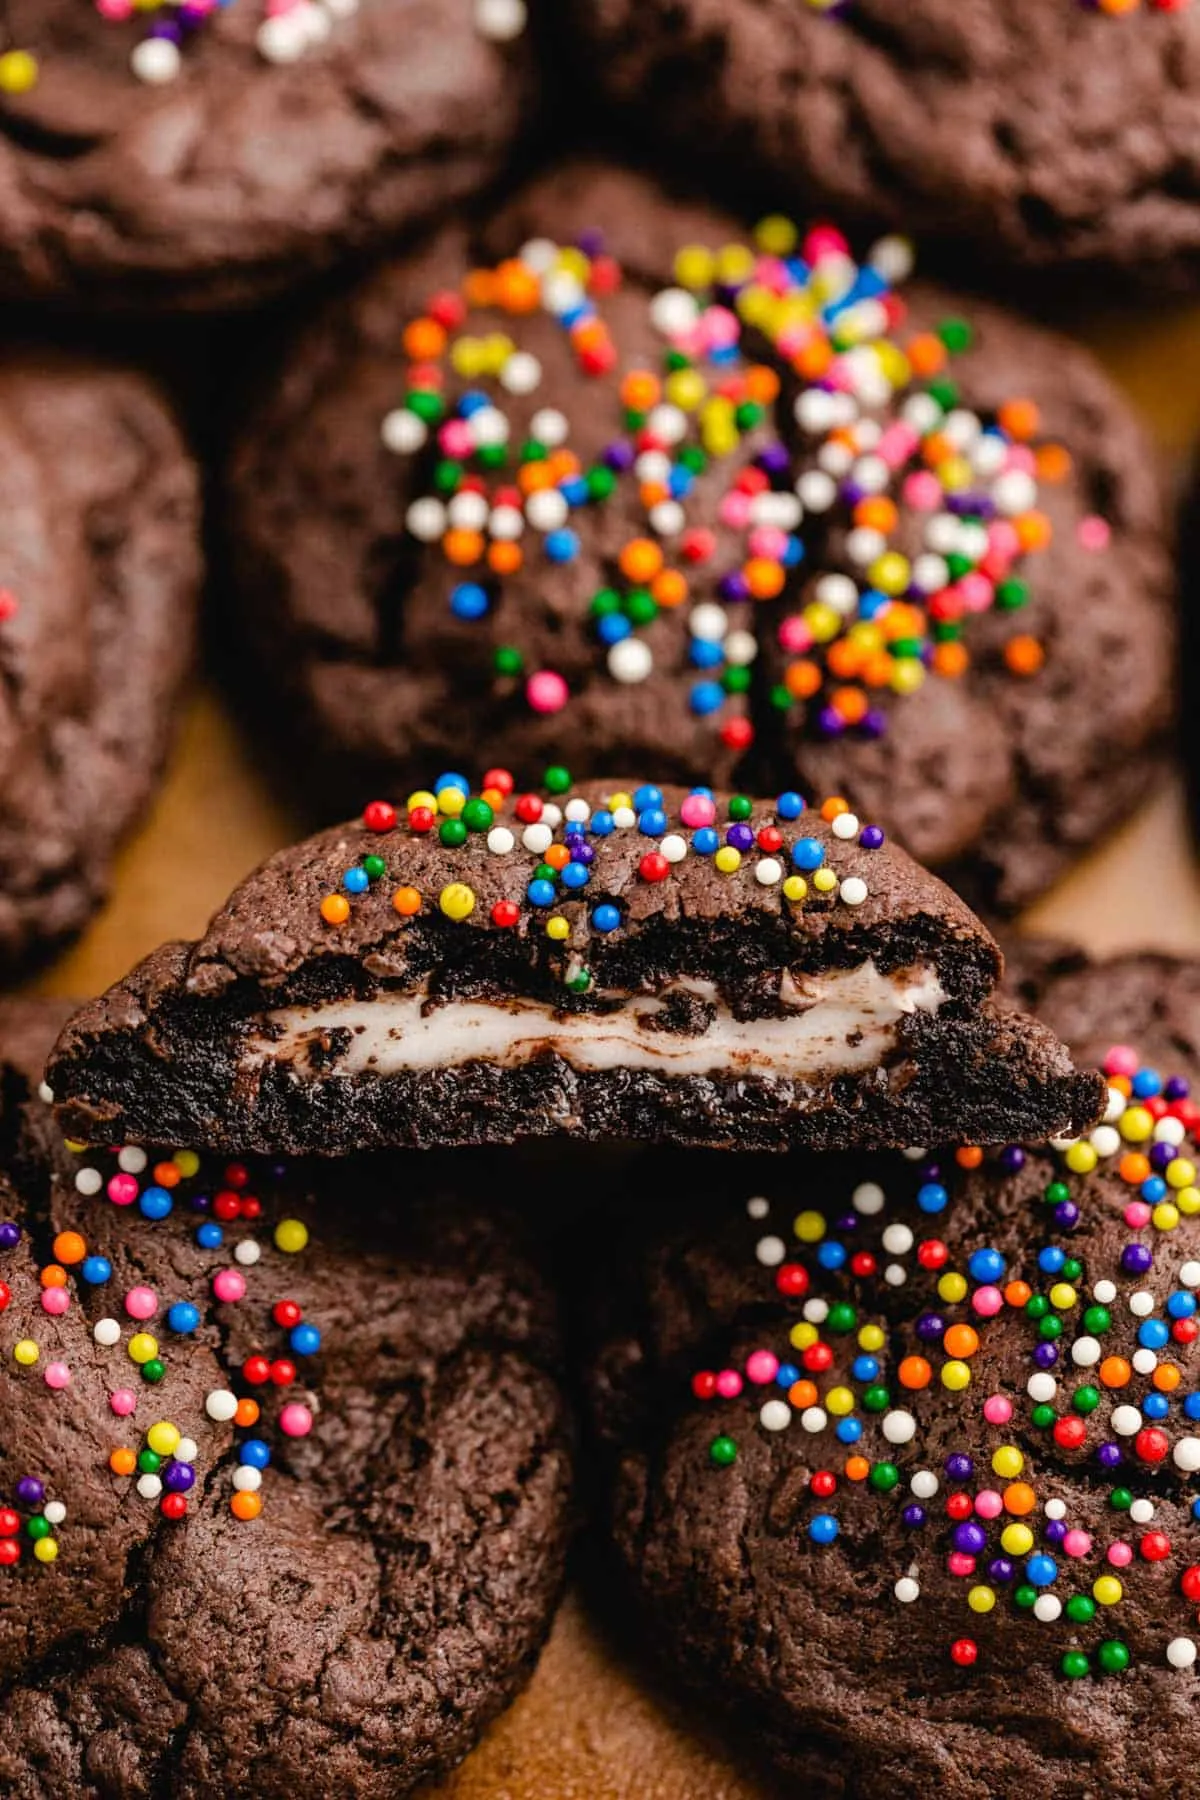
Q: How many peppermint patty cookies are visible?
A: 7